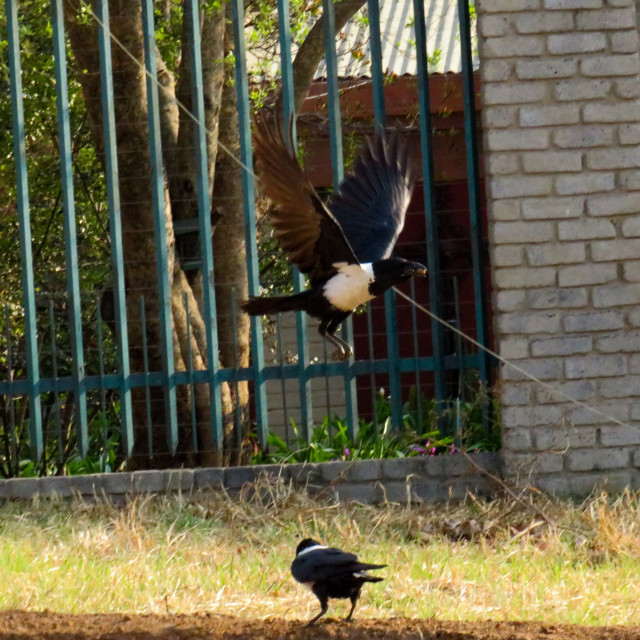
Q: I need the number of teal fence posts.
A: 11